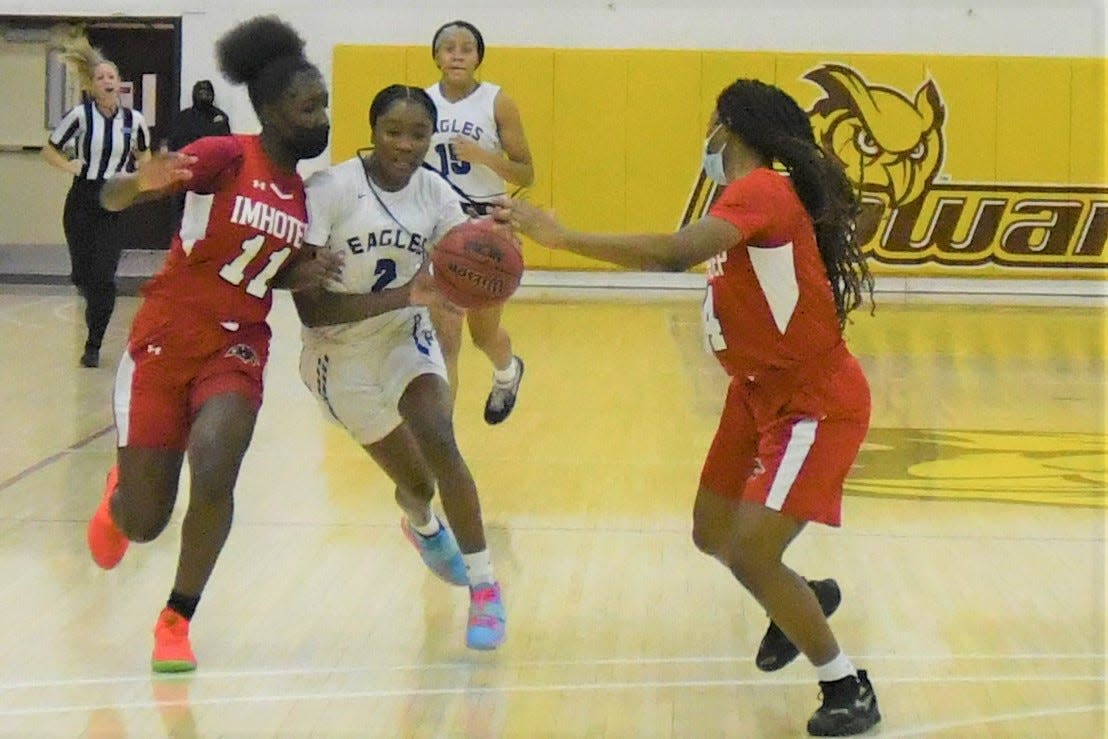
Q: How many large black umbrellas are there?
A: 0